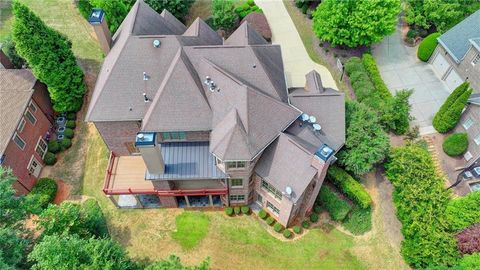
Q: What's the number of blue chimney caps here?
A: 3